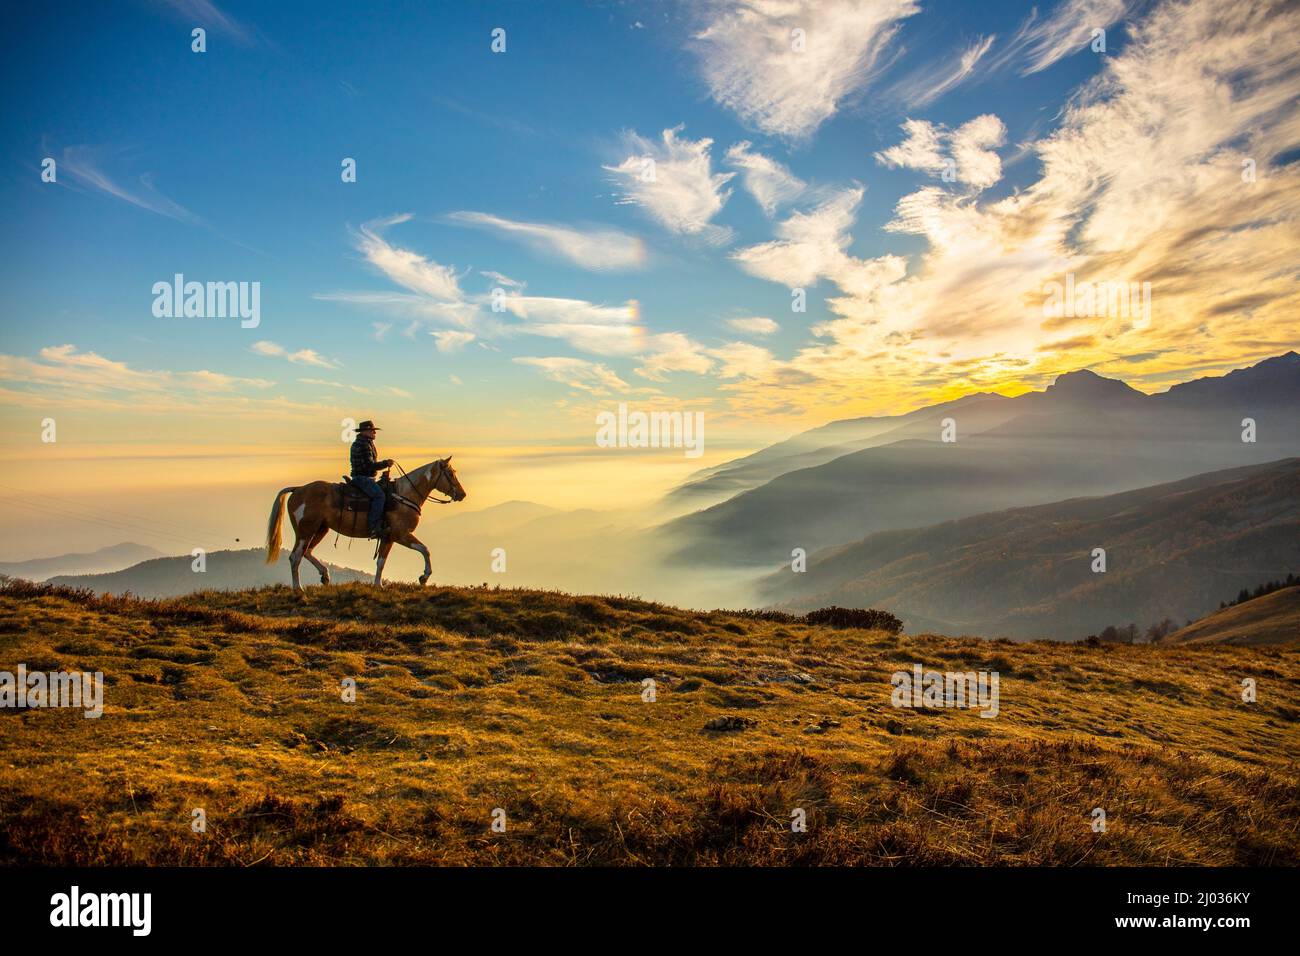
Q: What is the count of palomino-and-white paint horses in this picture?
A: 1